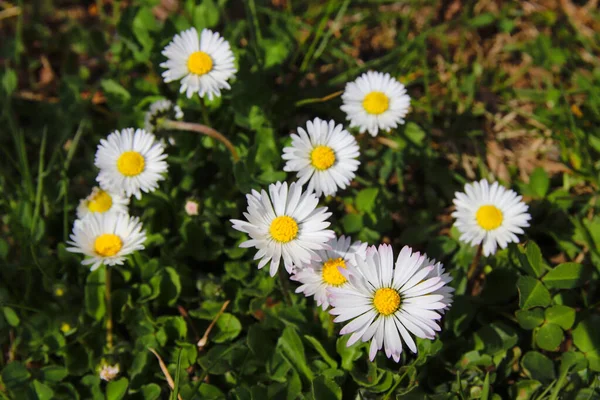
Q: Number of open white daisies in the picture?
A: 10